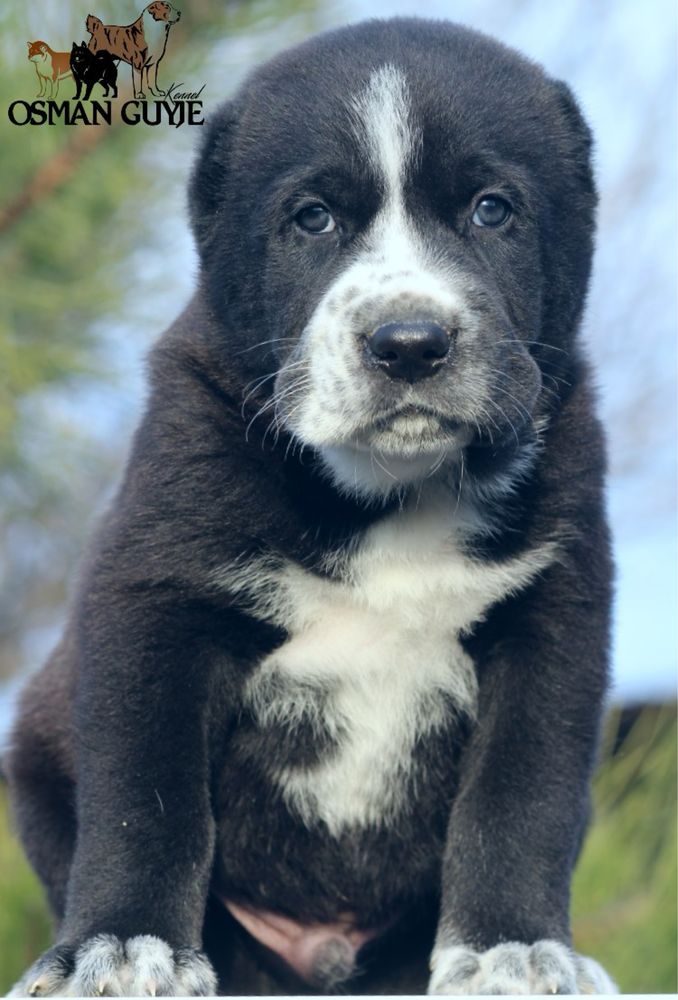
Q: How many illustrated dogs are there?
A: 3